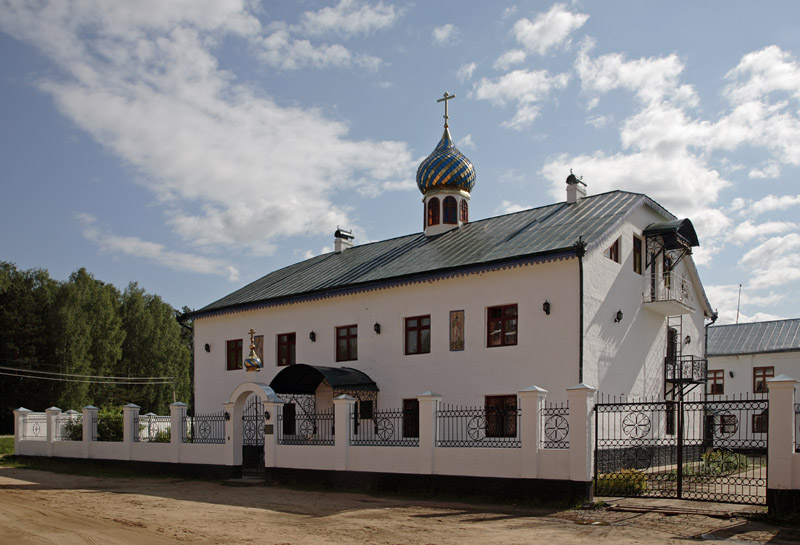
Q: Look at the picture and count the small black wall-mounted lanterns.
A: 9